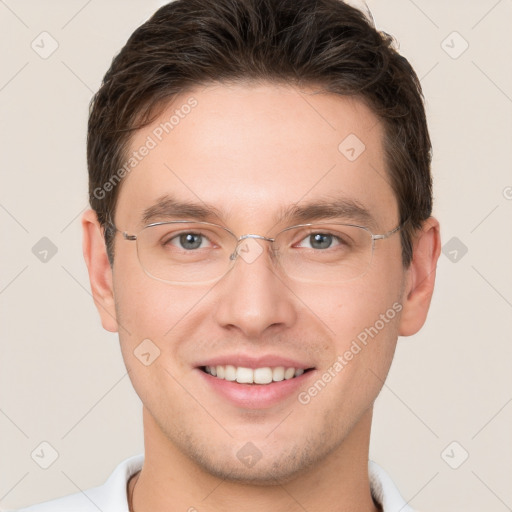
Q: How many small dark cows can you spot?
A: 0